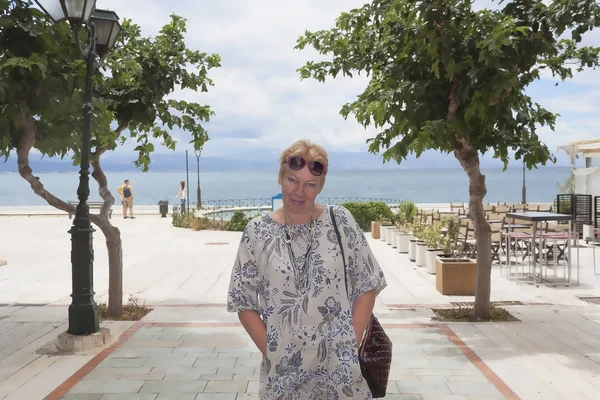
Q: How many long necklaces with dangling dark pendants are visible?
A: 1